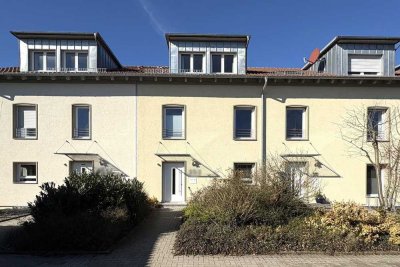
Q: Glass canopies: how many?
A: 3